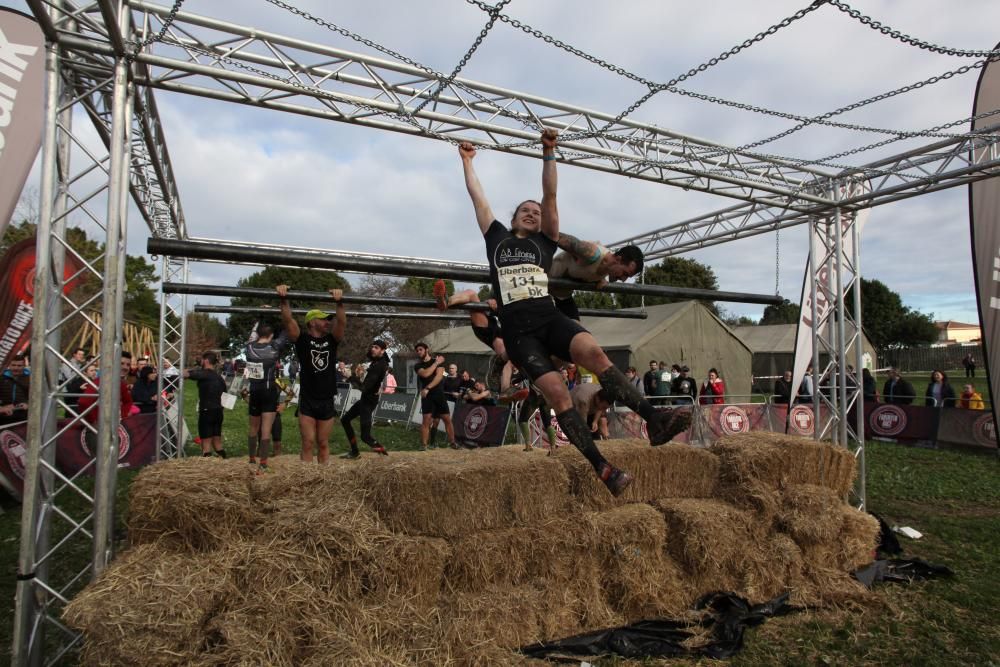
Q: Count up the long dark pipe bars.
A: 3